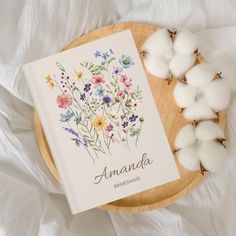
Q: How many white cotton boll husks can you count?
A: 3